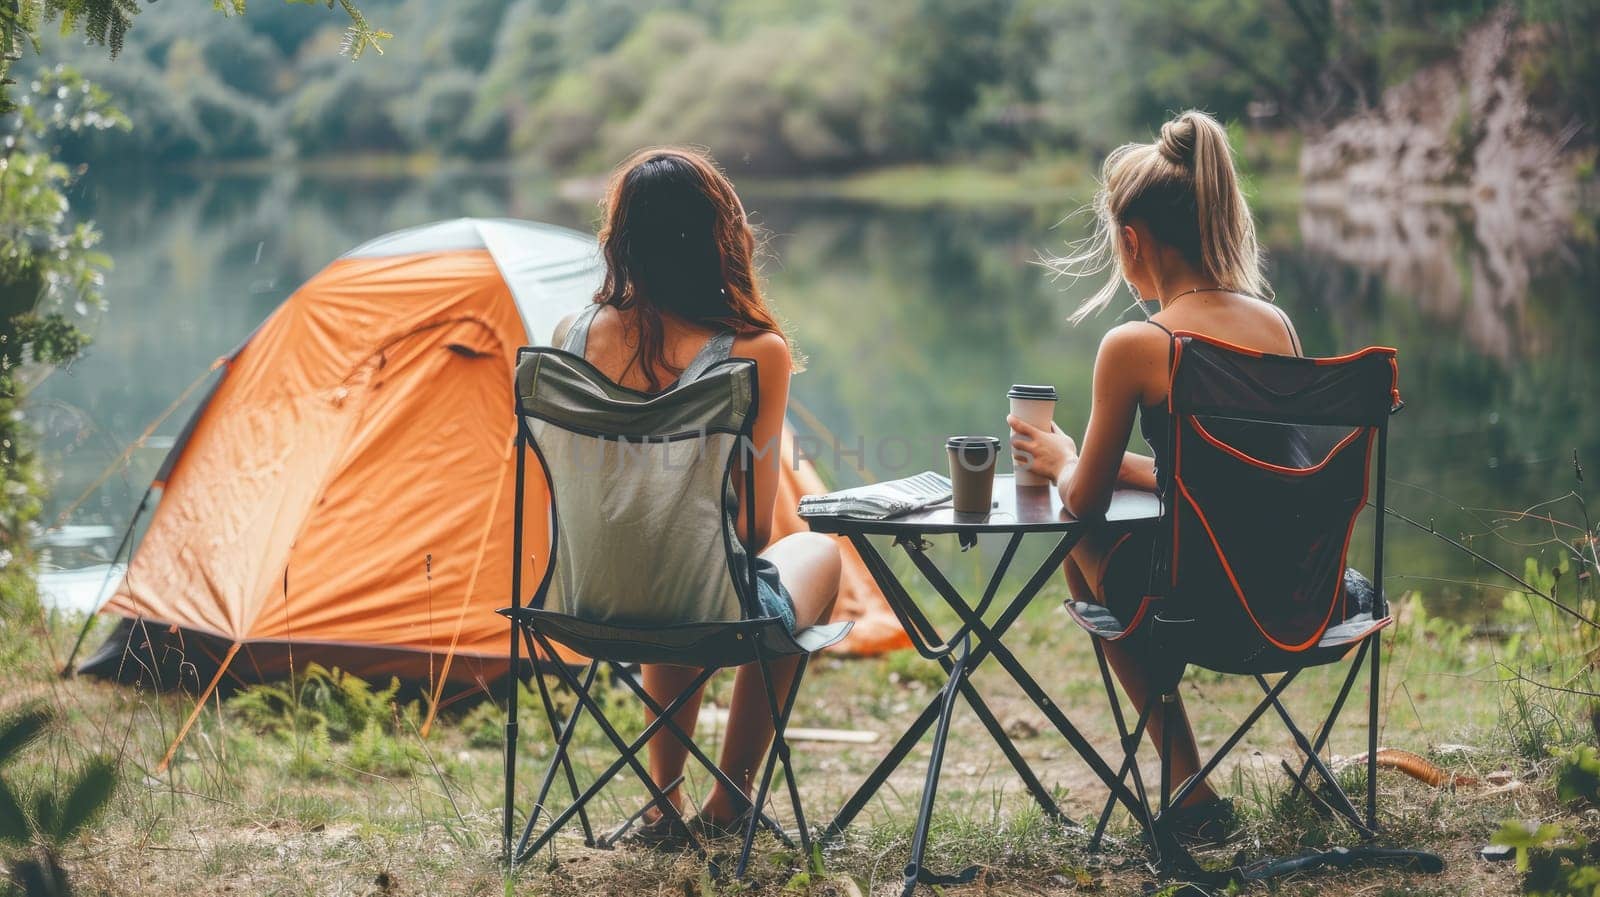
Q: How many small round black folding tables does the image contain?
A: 1